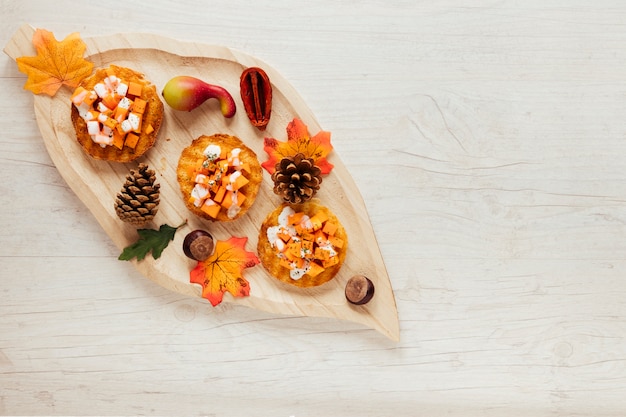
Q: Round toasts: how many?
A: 3